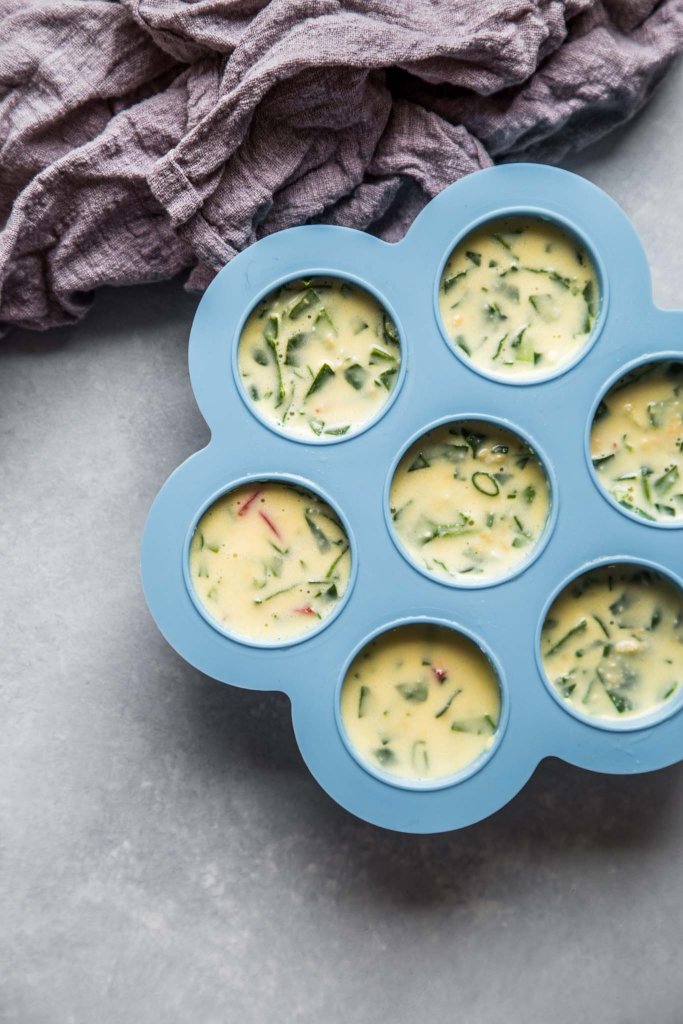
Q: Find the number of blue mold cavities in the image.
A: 7